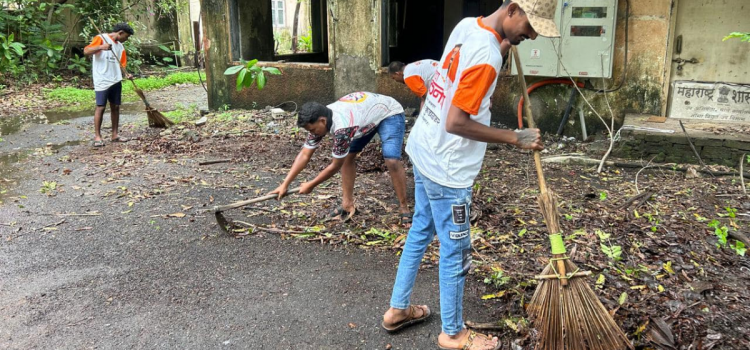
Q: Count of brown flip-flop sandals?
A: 2